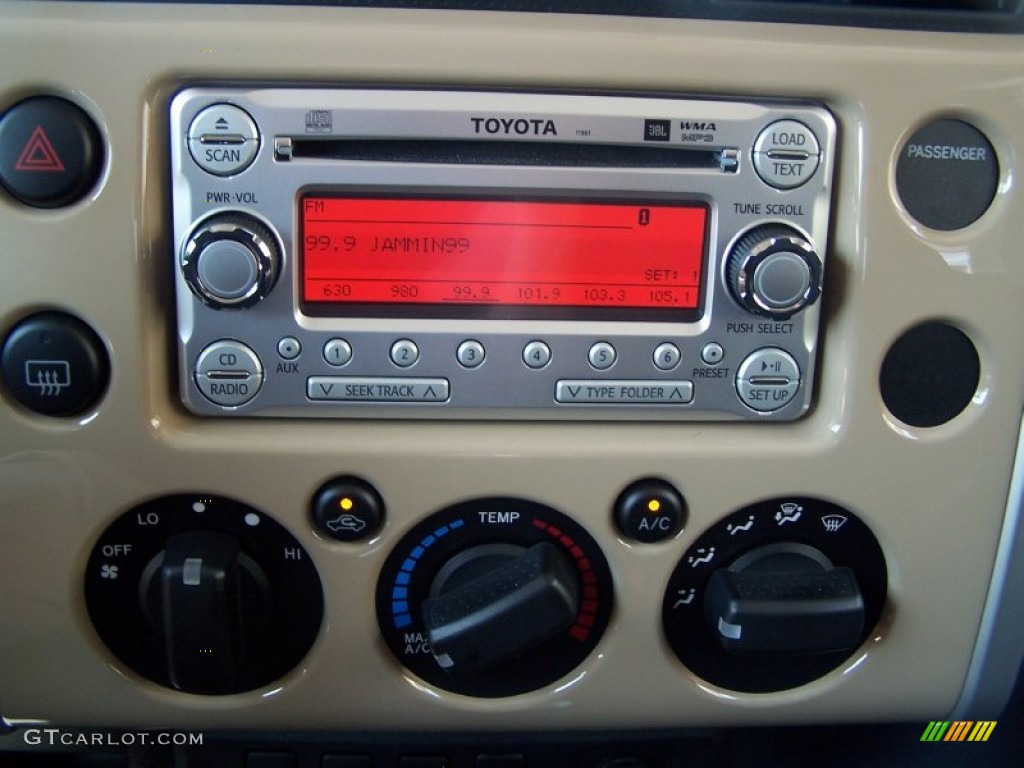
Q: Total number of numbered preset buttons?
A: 6